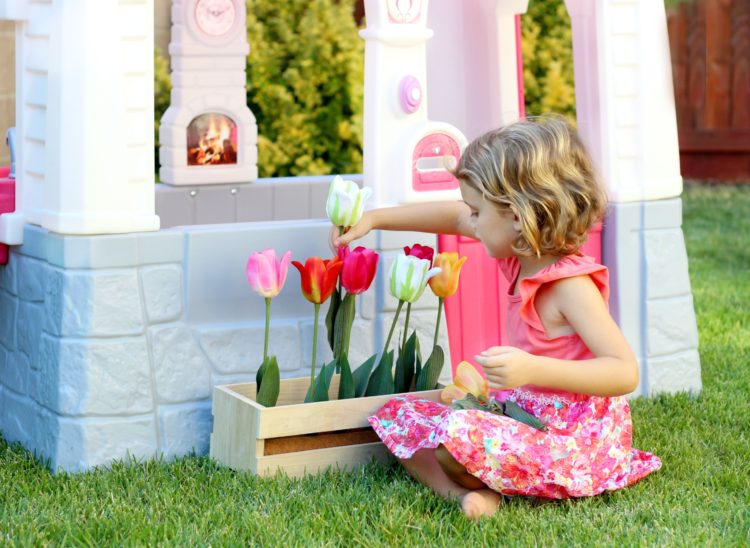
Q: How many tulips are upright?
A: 7